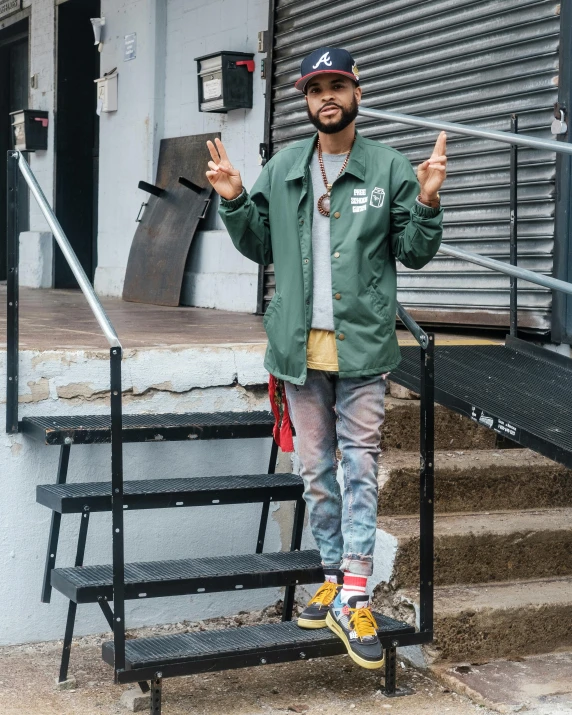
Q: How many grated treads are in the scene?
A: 4